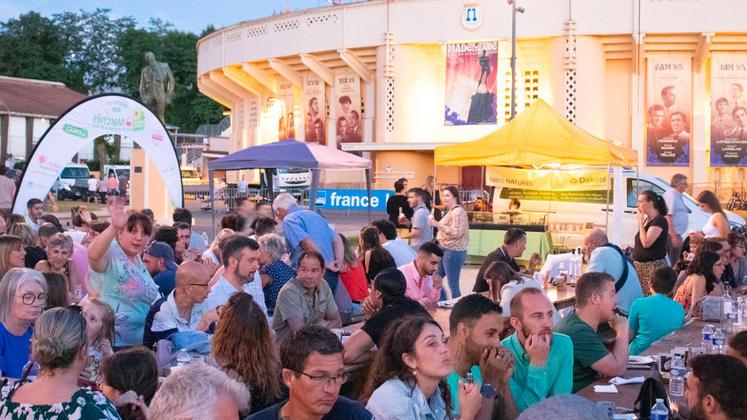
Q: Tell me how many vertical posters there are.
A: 6